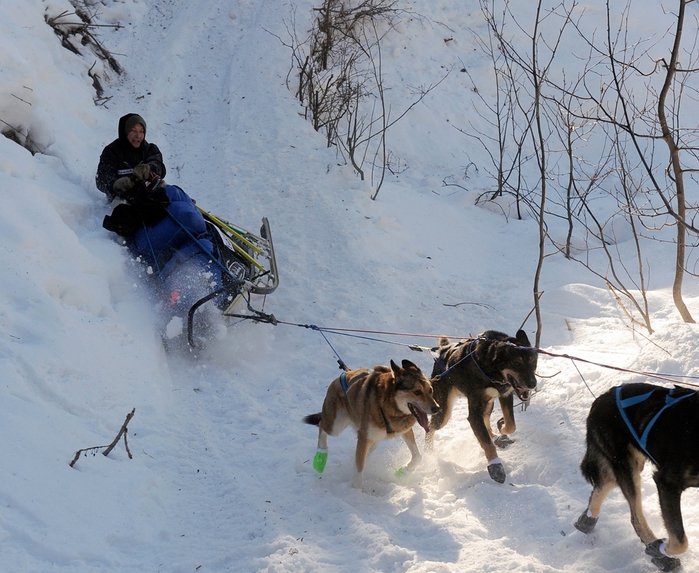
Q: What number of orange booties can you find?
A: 0